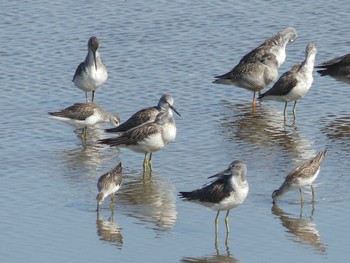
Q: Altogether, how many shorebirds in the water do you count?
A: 11